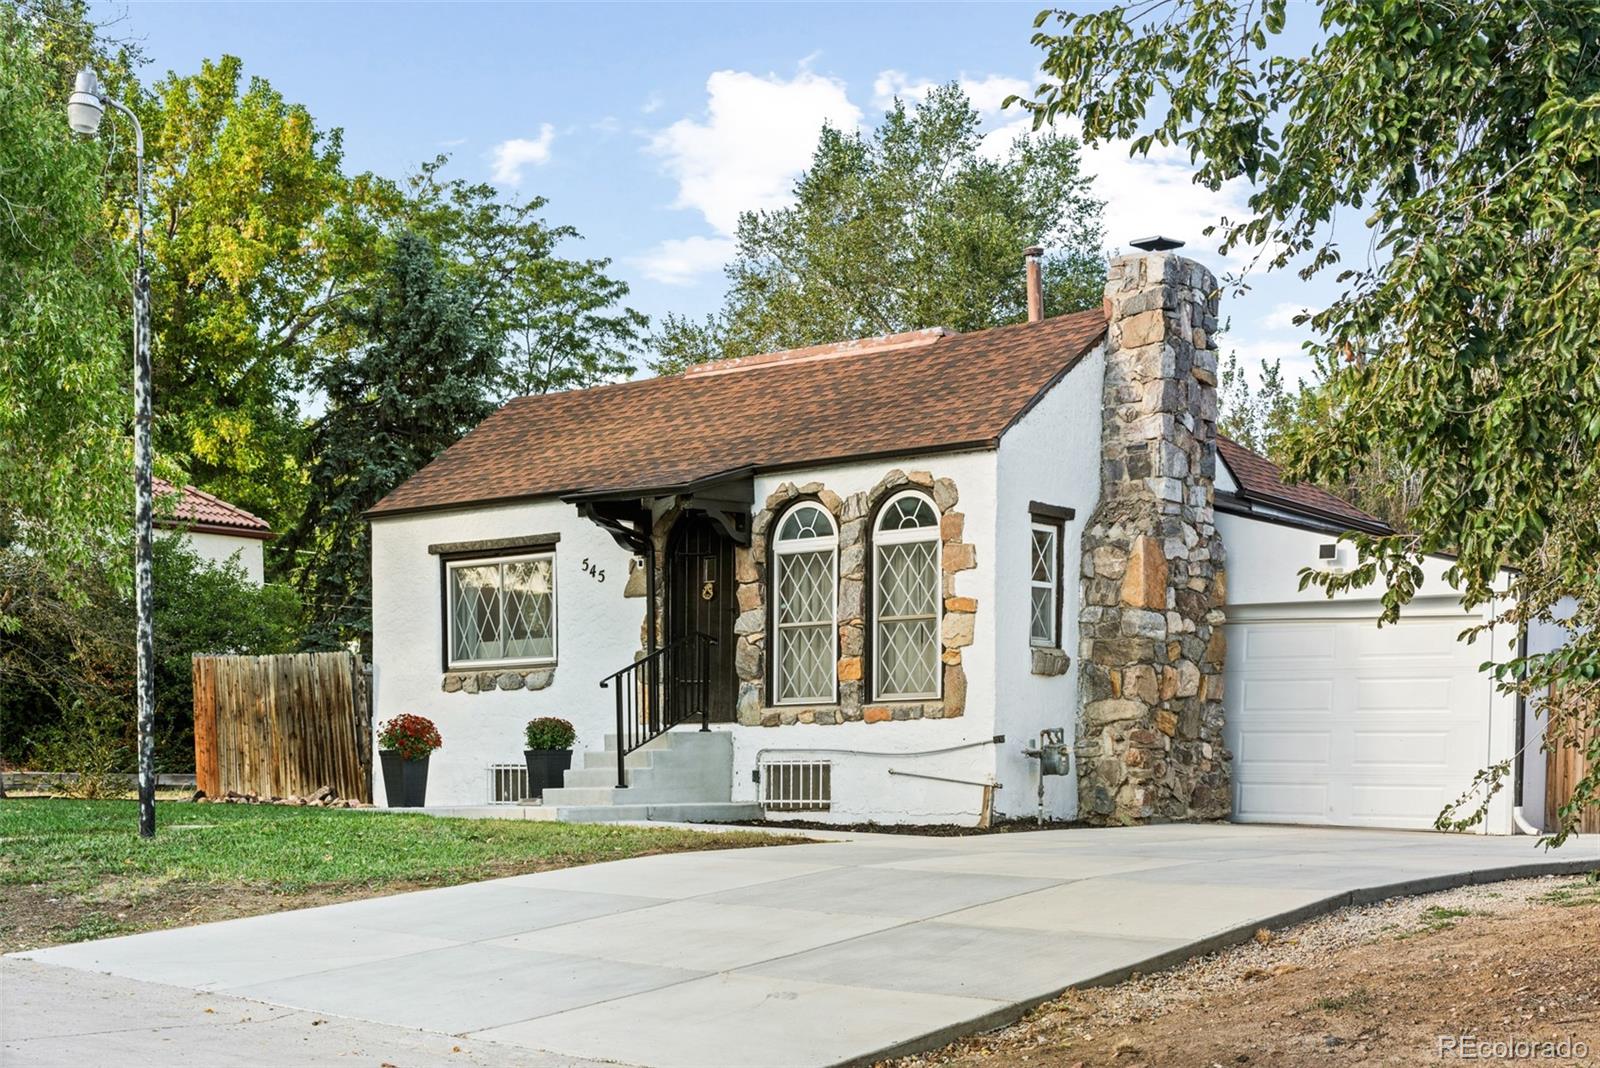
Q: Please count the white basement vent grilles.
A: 2